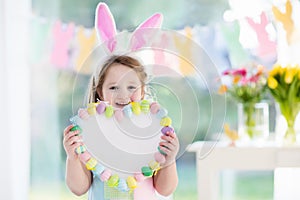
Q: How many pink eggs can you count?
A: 7